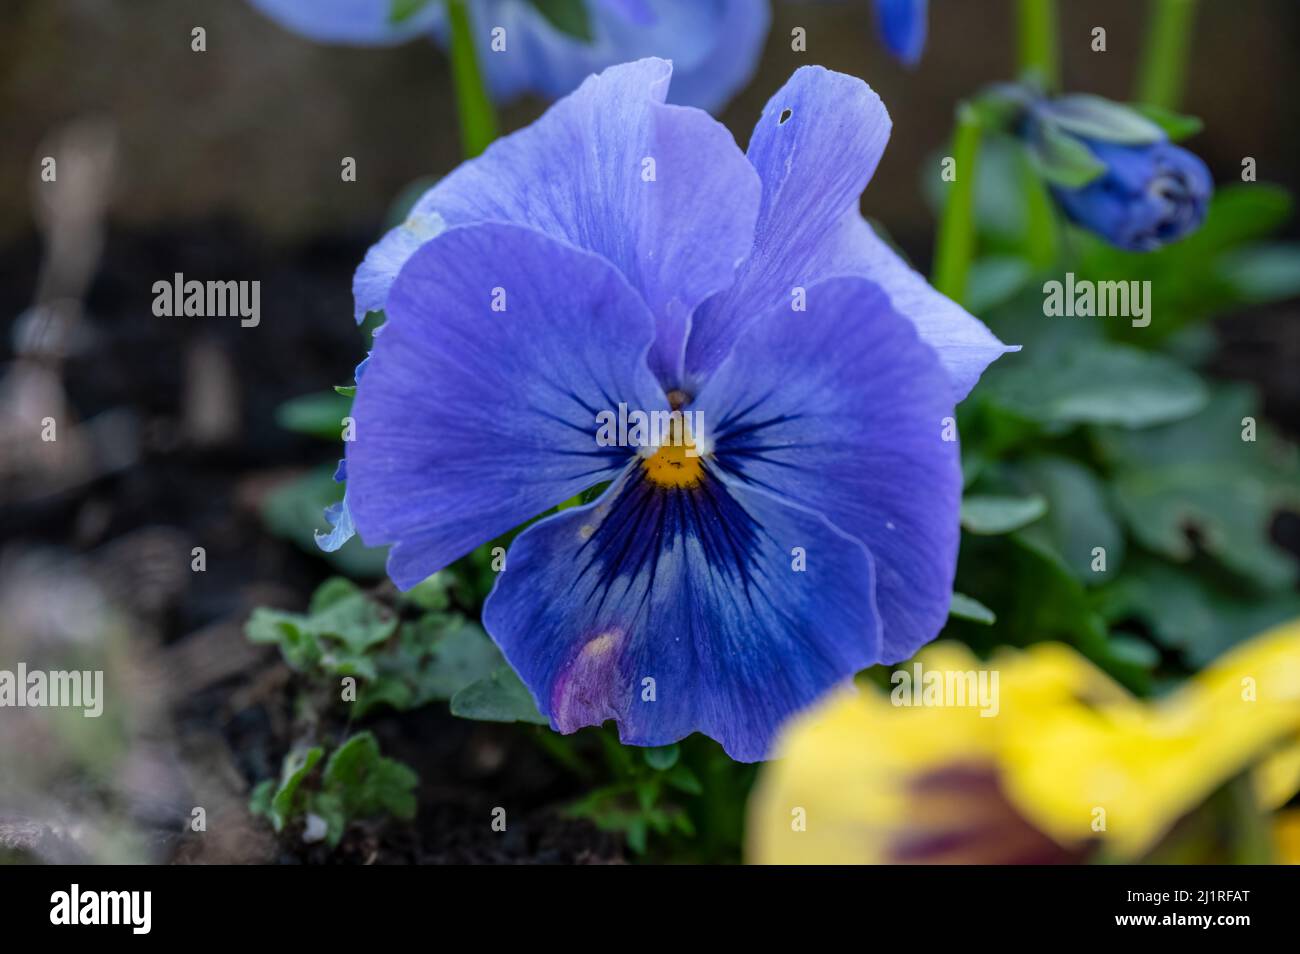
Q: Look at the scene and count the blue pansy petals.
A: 5